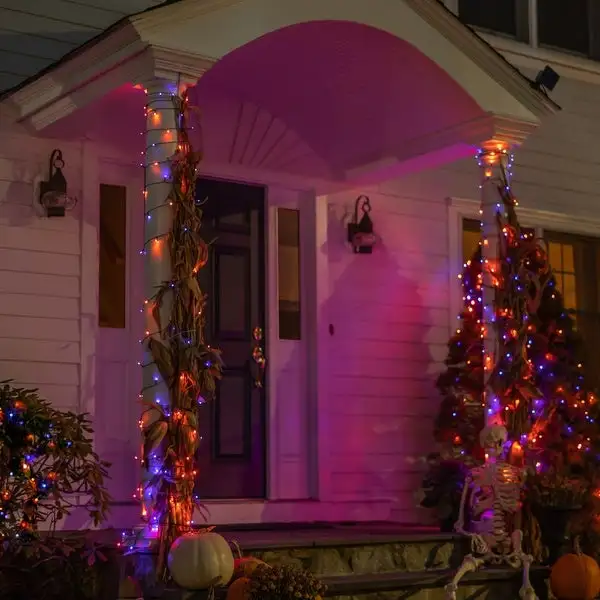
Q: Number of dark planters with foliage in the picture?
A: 1